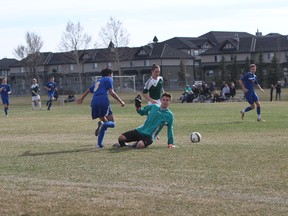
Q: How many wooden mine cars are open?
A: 0